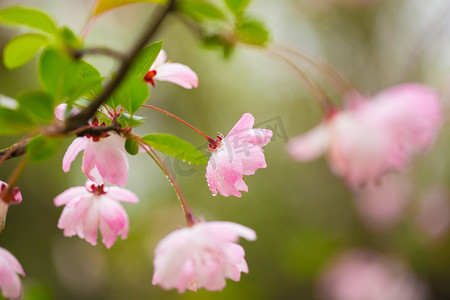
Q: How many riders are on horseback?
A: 0